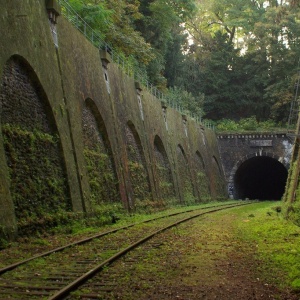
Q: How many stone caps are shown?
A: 6